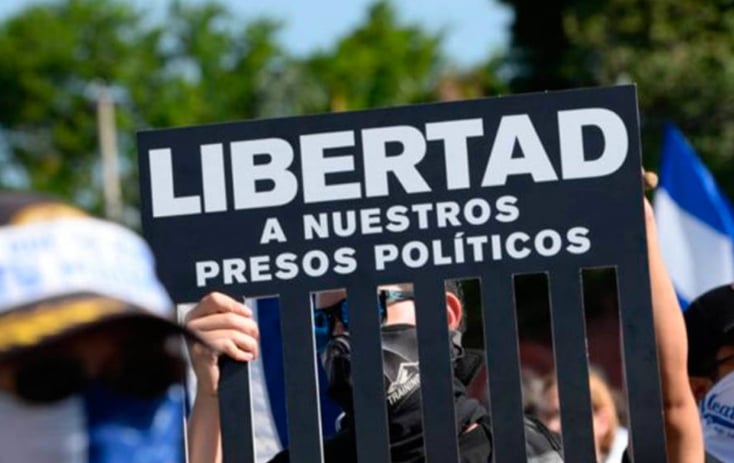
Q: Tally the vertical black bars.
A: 7